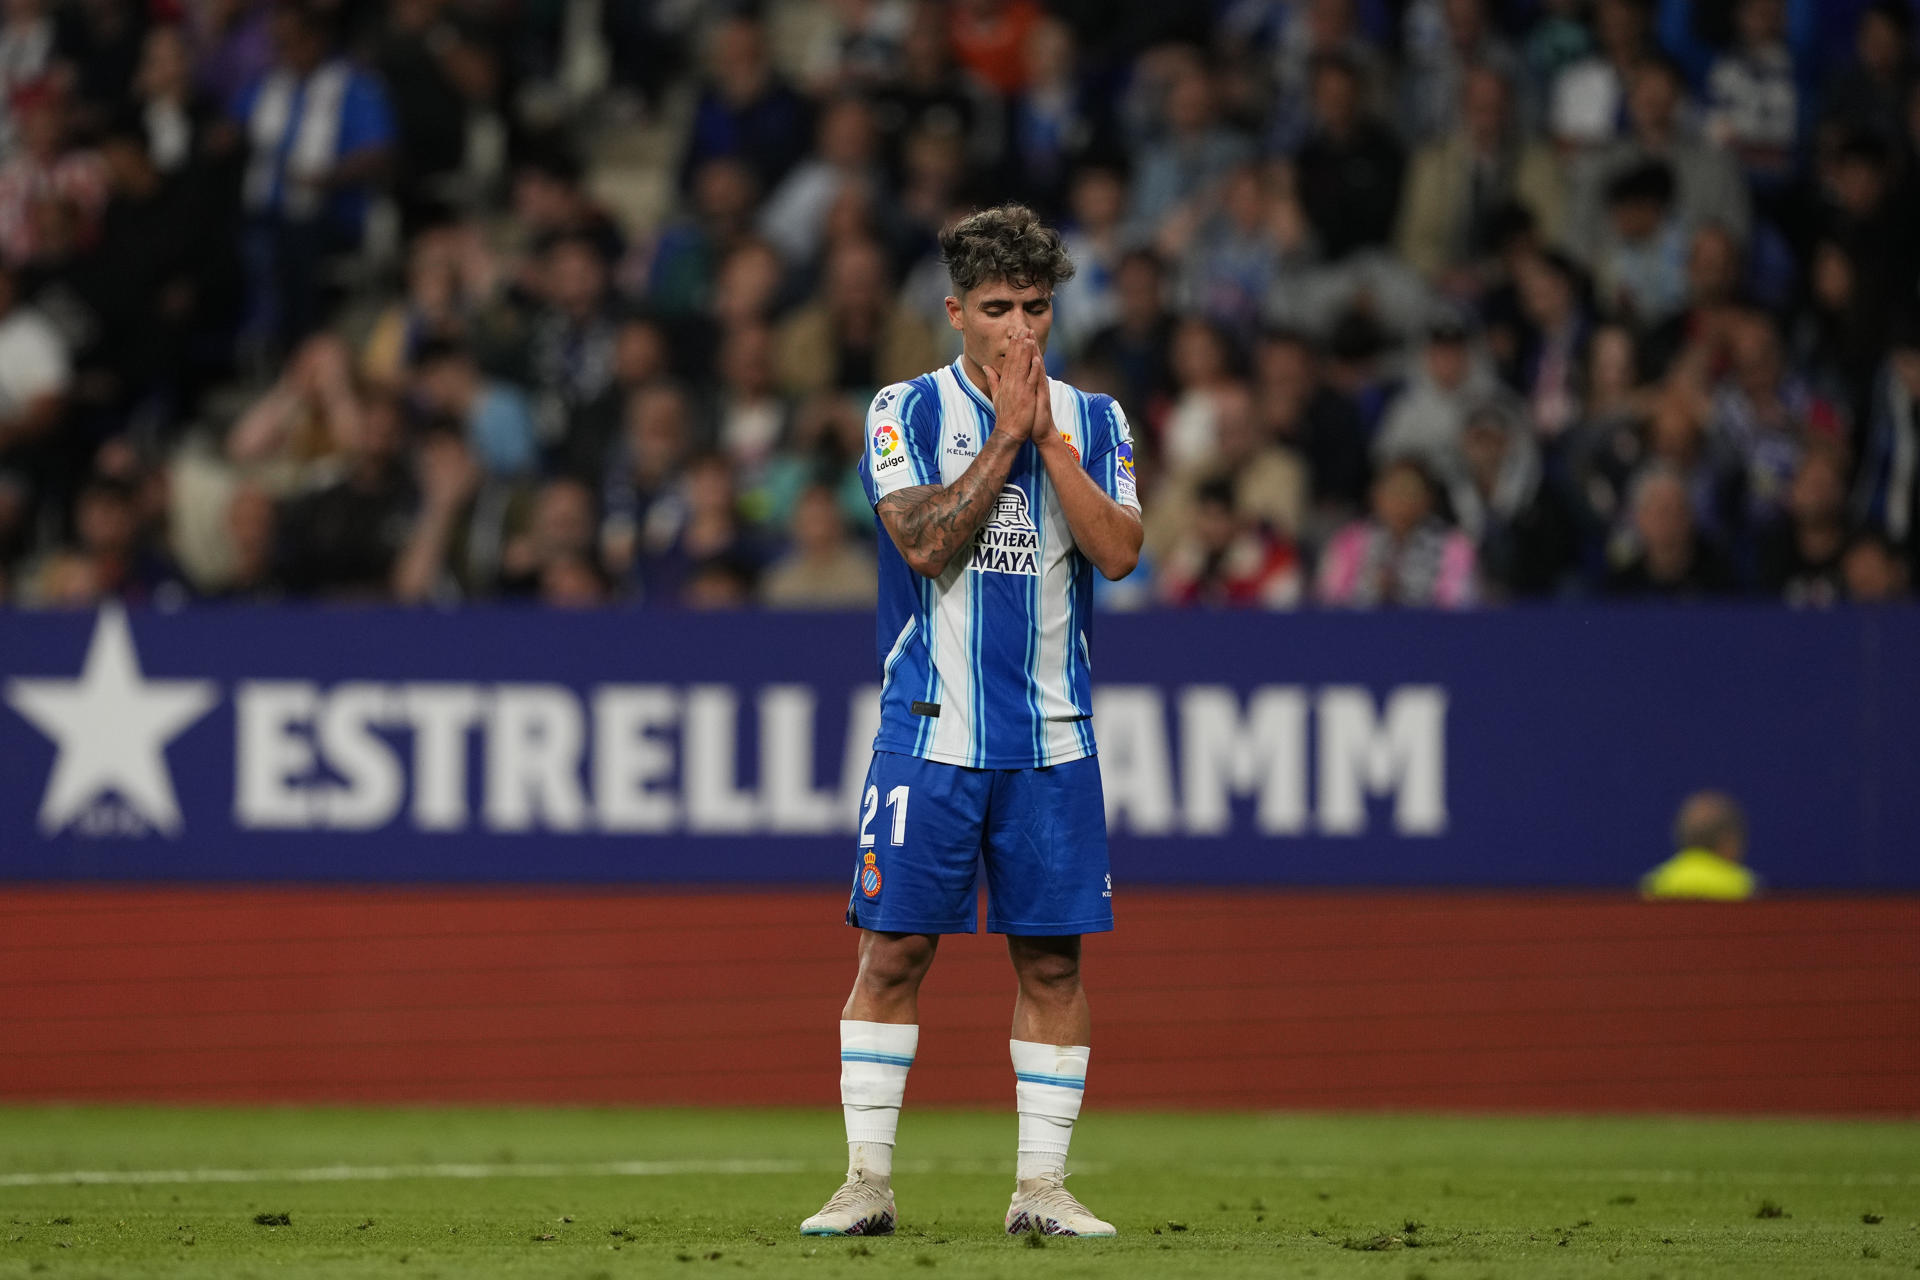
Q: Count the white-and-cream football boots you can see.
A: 2